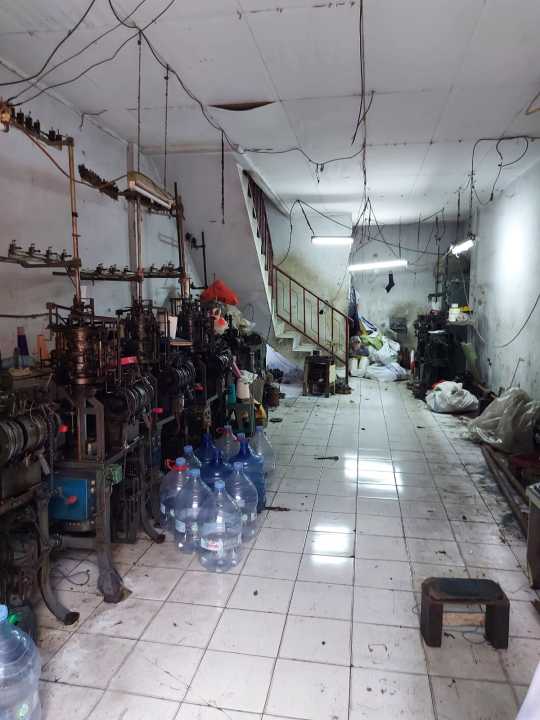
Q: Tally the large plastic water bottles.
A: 11